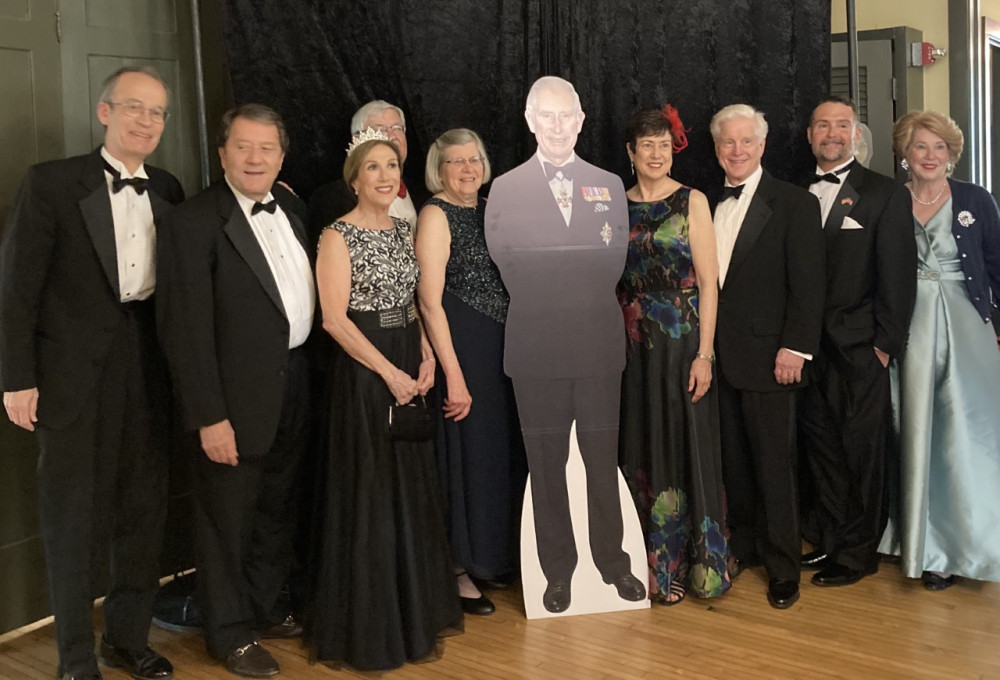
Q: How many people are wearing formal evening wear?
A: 9